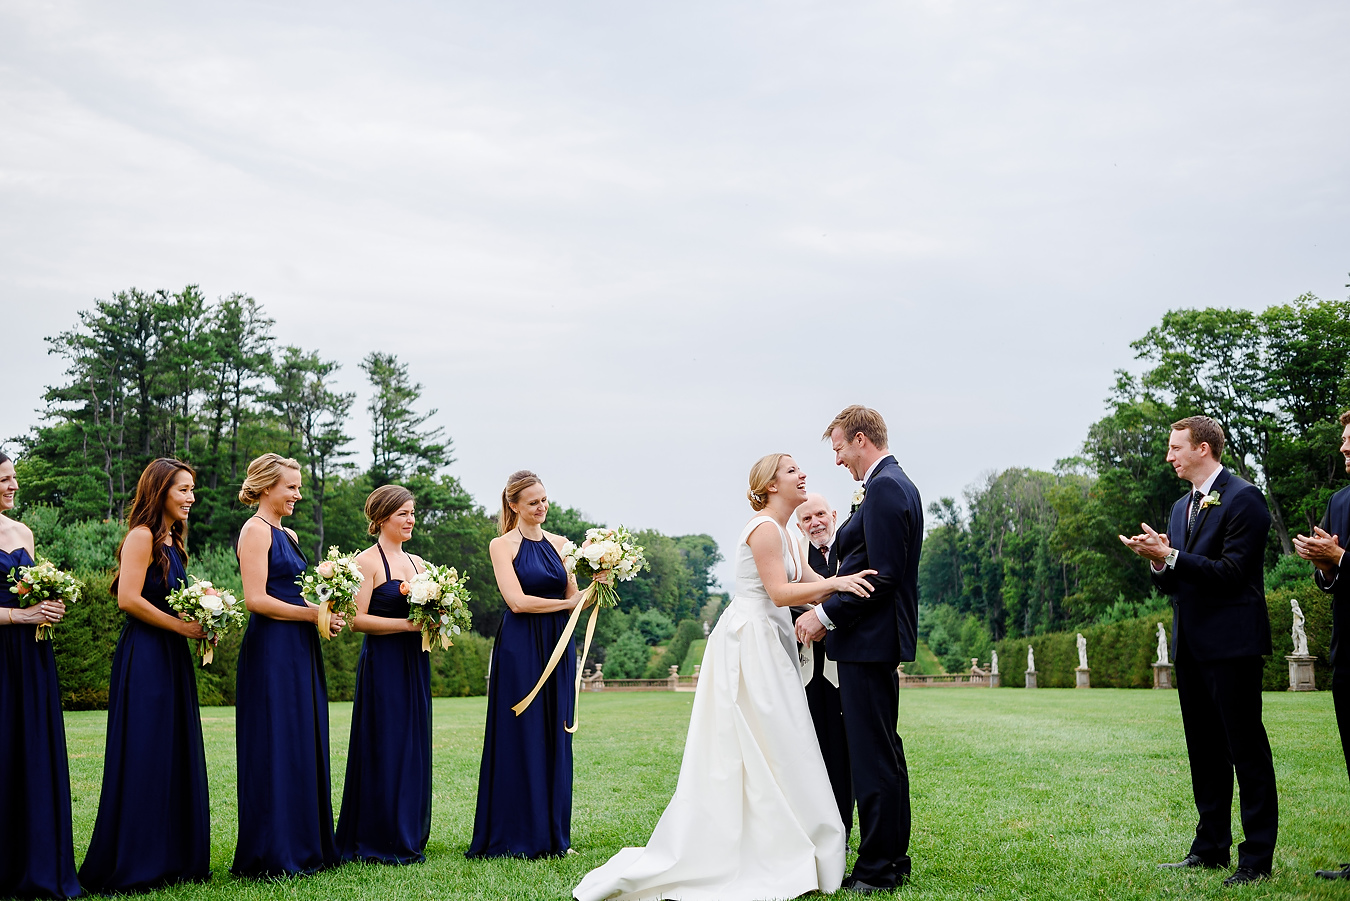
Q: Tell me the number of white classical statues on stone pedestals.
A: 5